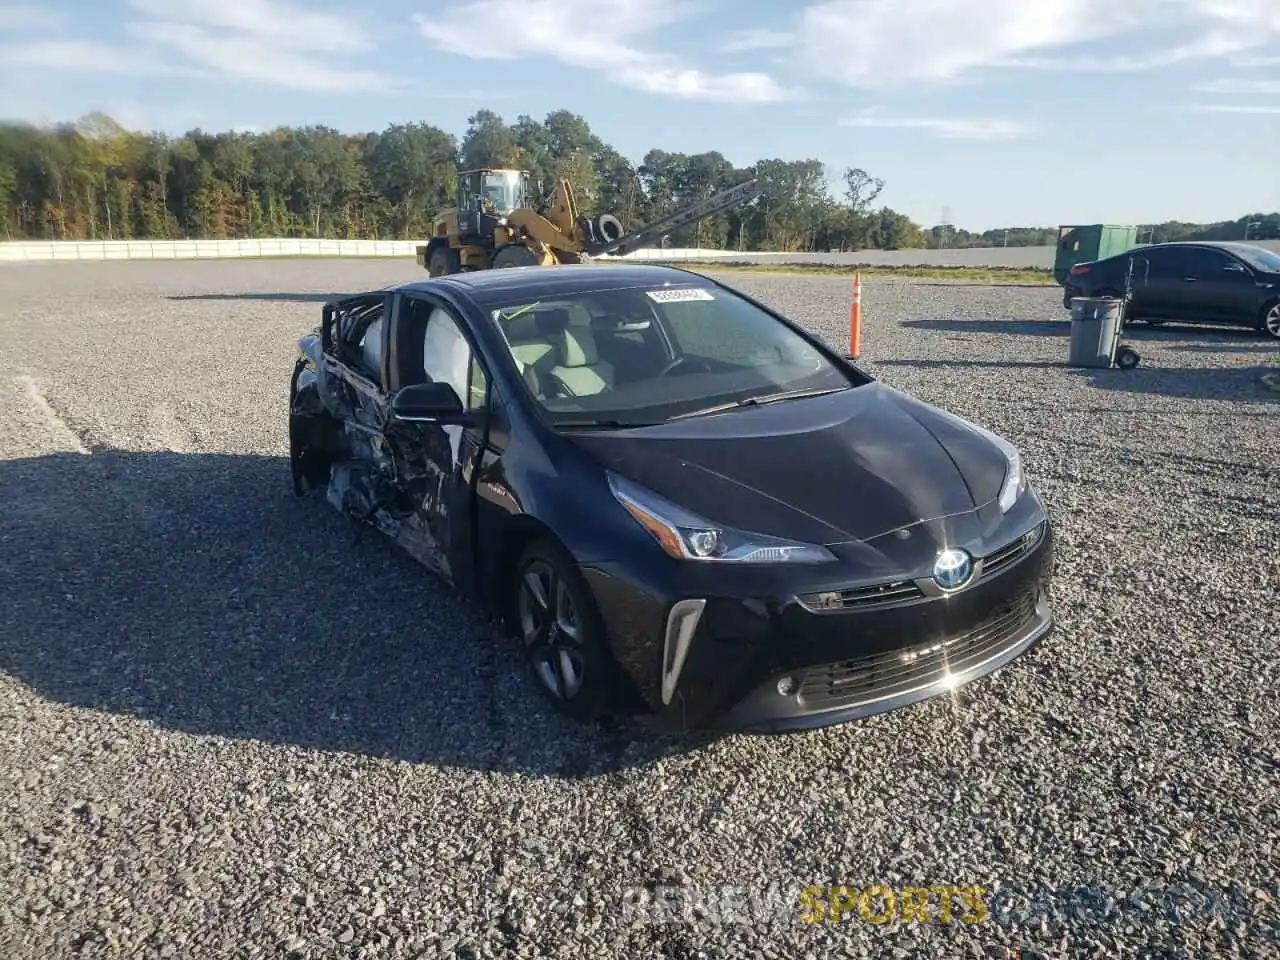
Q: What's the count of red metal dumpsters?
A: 0